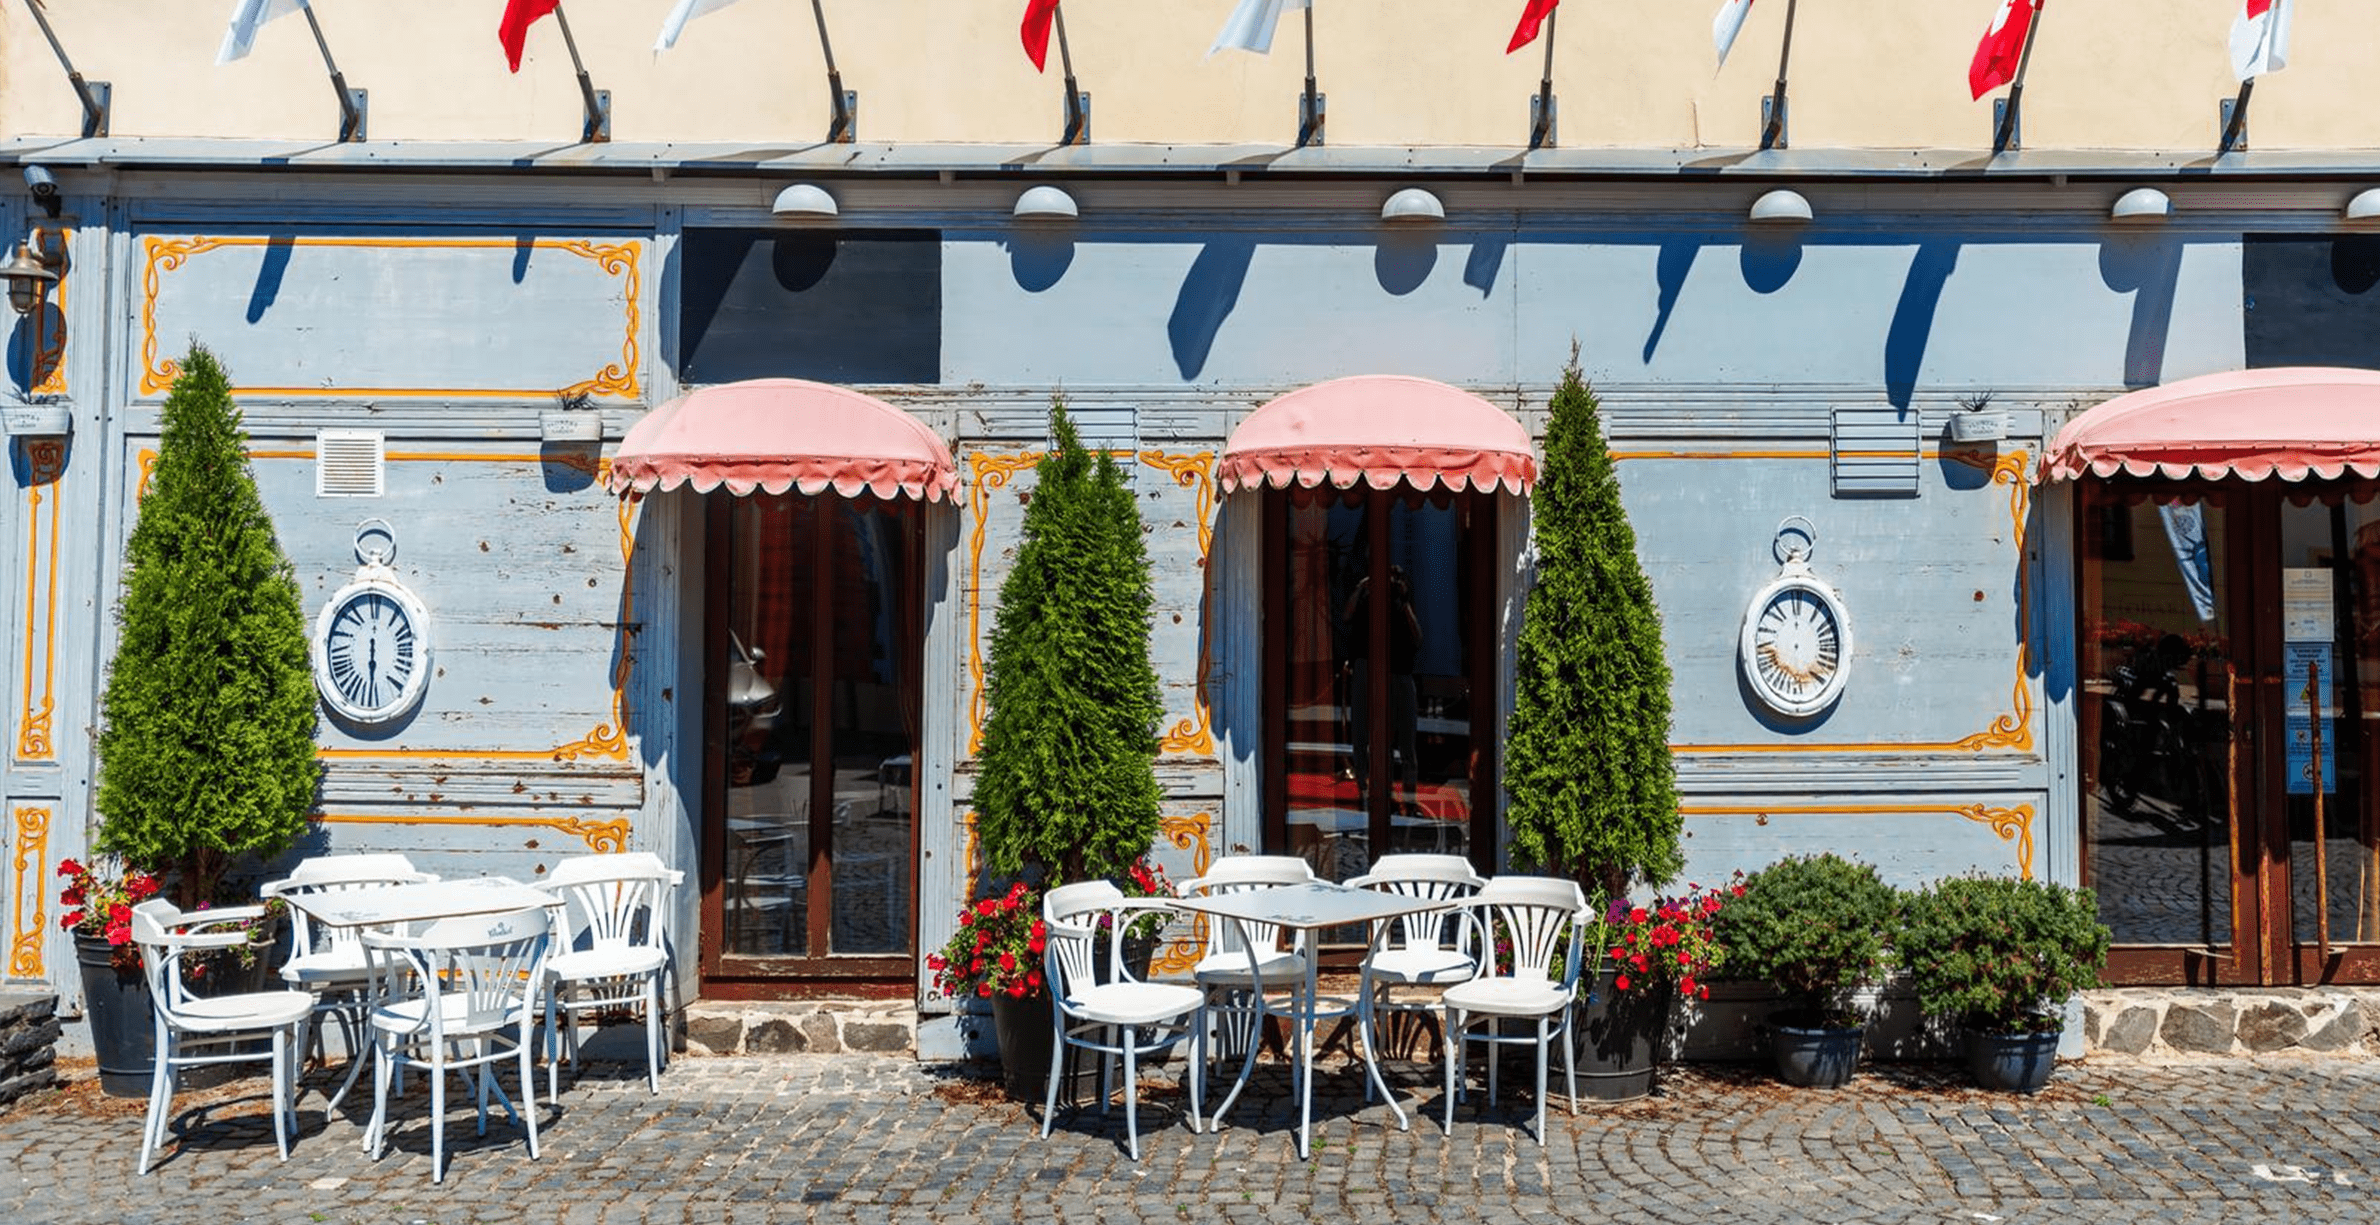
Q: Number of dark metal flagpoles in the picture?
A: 10